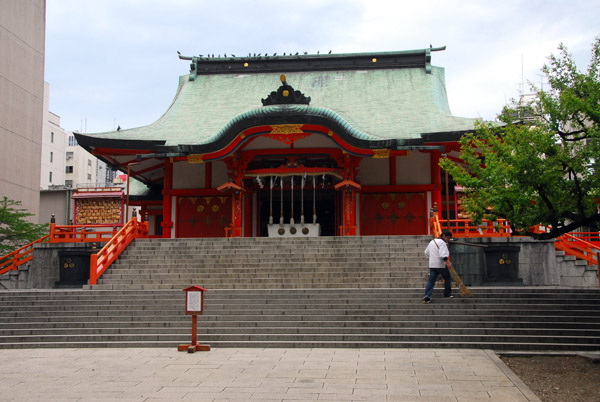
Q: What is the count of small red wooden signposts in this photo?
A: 1